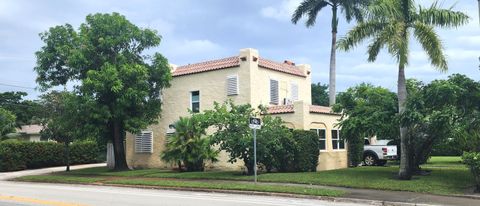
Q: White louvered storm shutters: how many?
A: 5